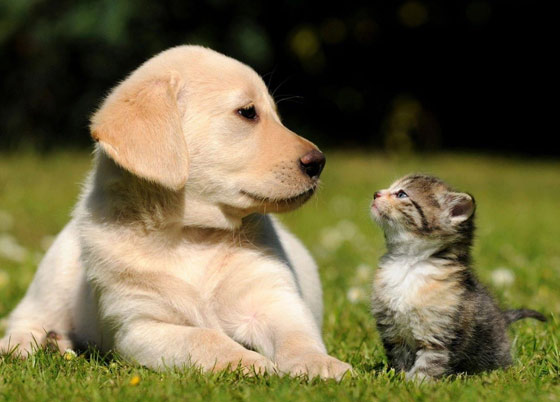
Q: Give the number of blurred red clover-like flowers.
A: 0